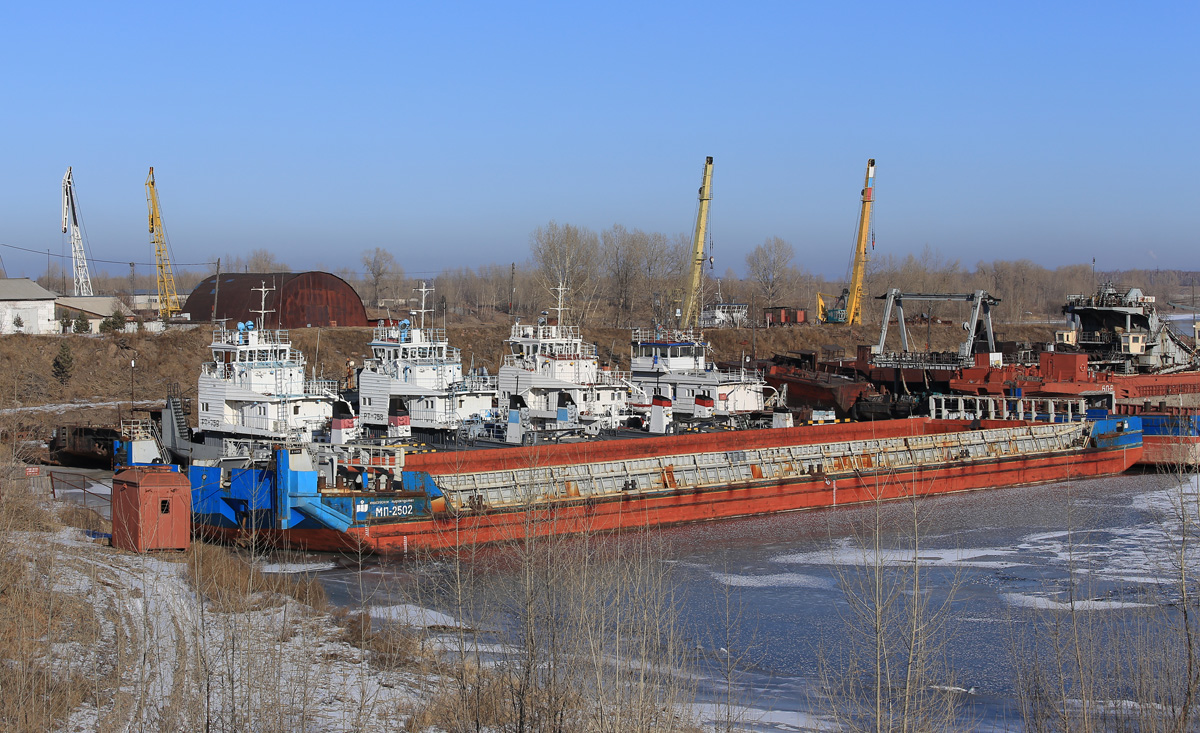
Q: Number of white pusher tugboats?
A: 4